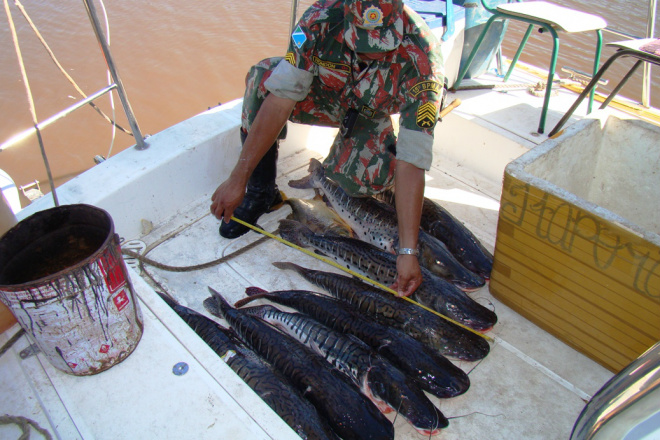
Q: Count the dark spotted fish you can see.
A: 8